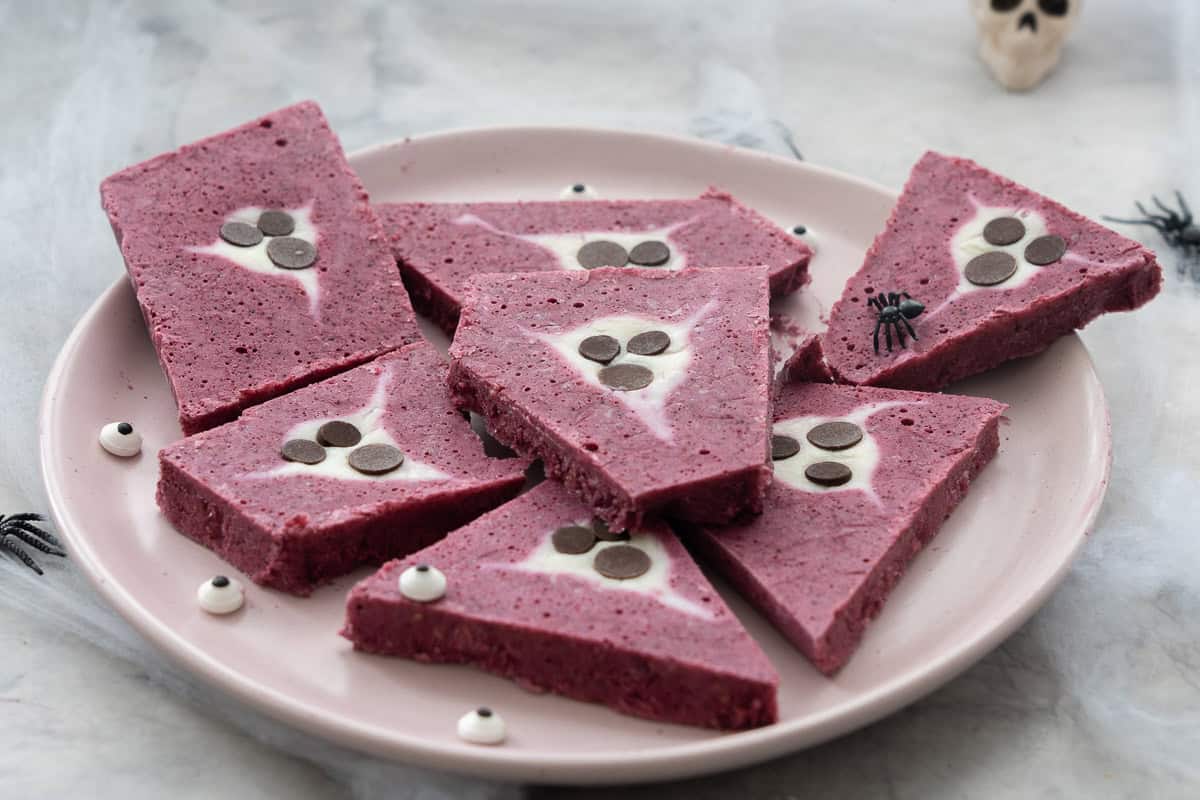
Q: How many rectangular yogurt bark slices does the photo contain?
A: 1